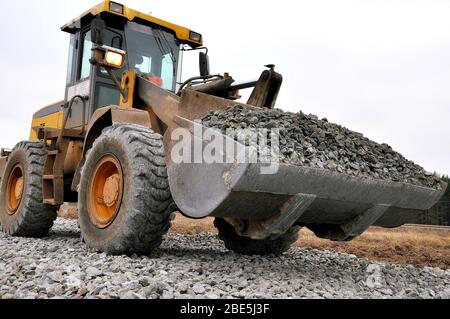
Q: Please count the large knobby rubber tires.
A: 3